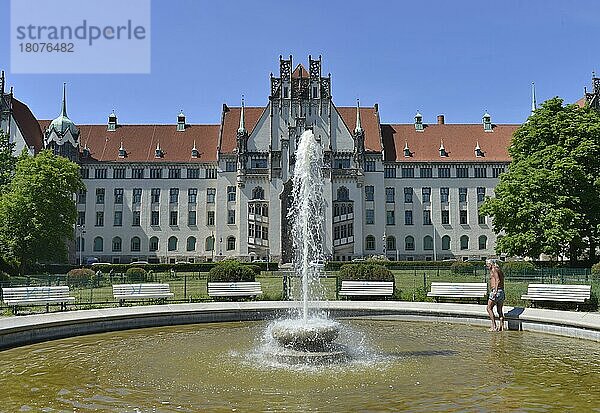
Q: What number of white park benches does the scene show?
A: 6